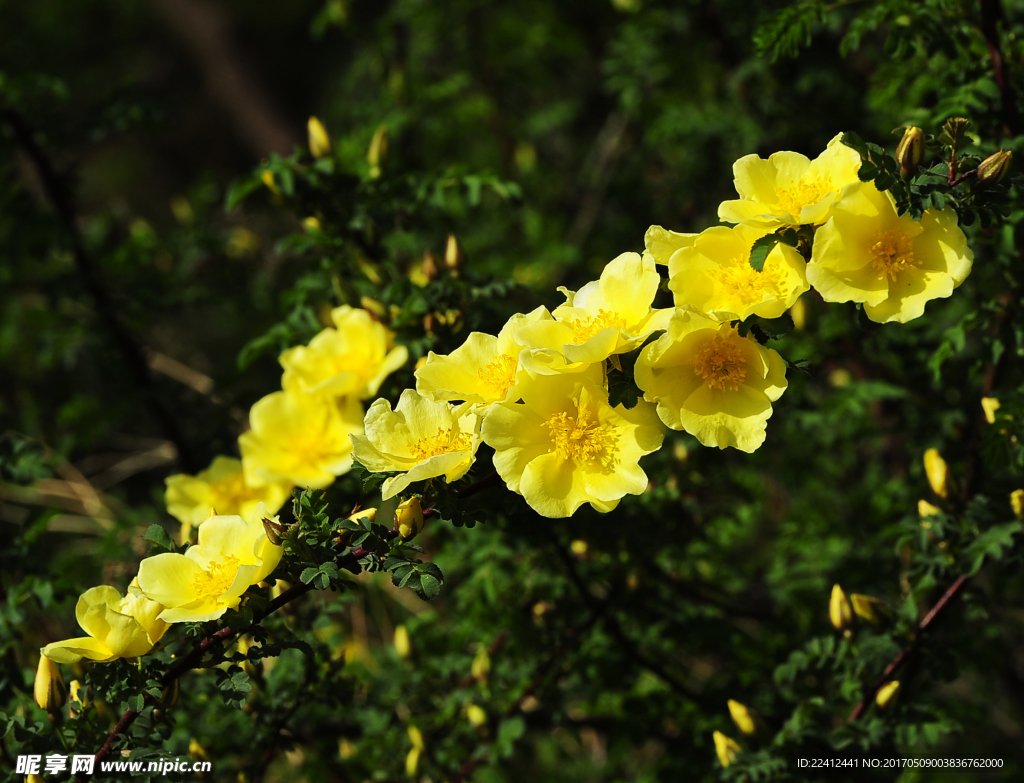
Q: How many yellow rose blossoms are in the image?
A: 13